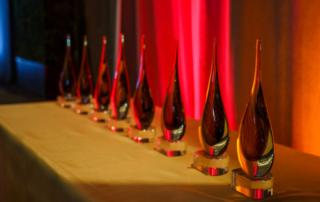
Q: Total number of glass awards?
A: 8